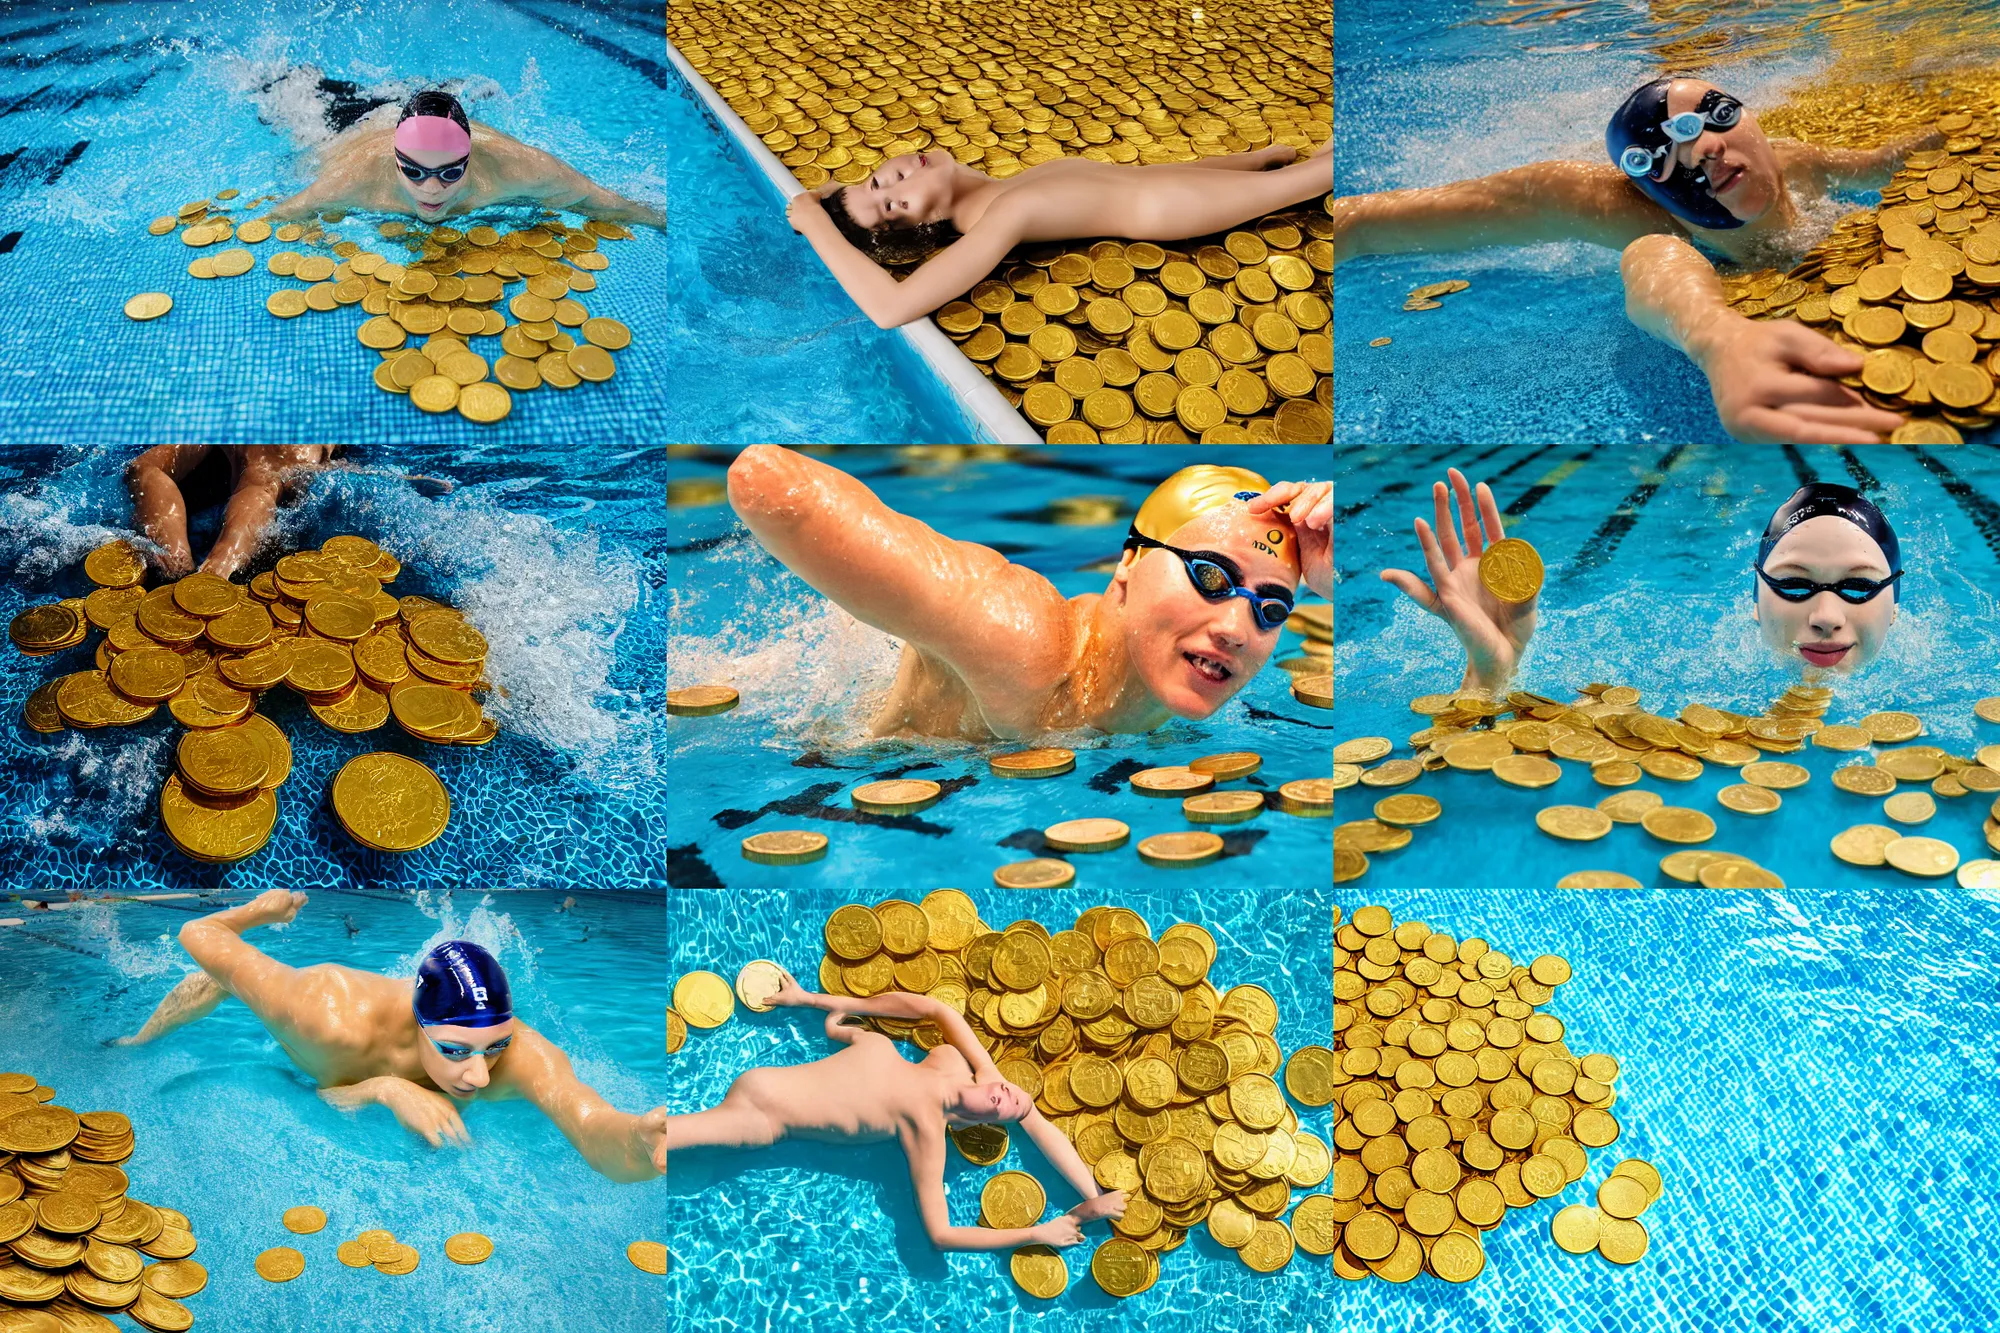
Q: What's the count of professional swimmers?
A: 5